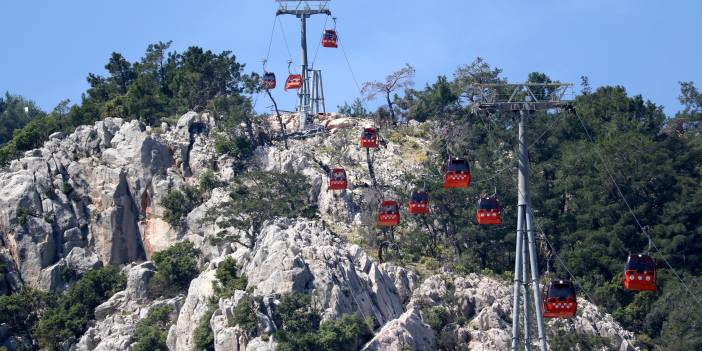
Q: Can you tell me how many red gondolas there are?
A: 11